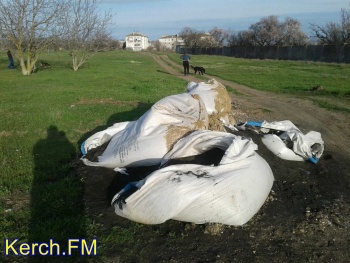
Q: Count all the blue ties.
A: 4